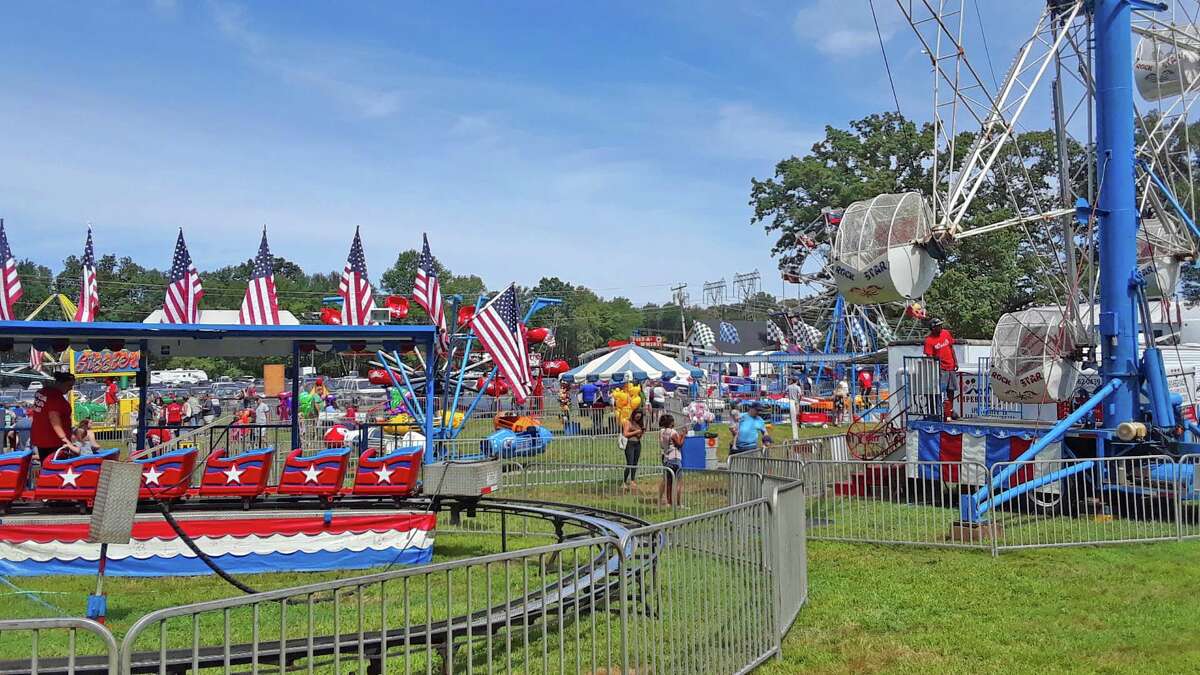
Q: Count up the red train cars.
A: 6